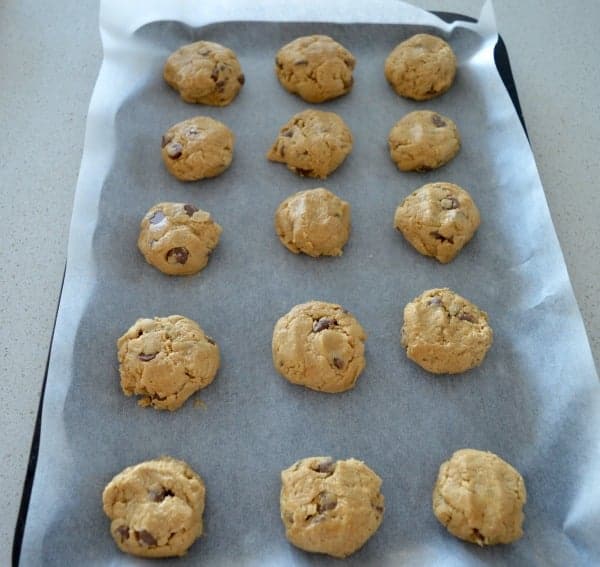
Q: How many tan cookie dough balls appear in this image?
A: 15